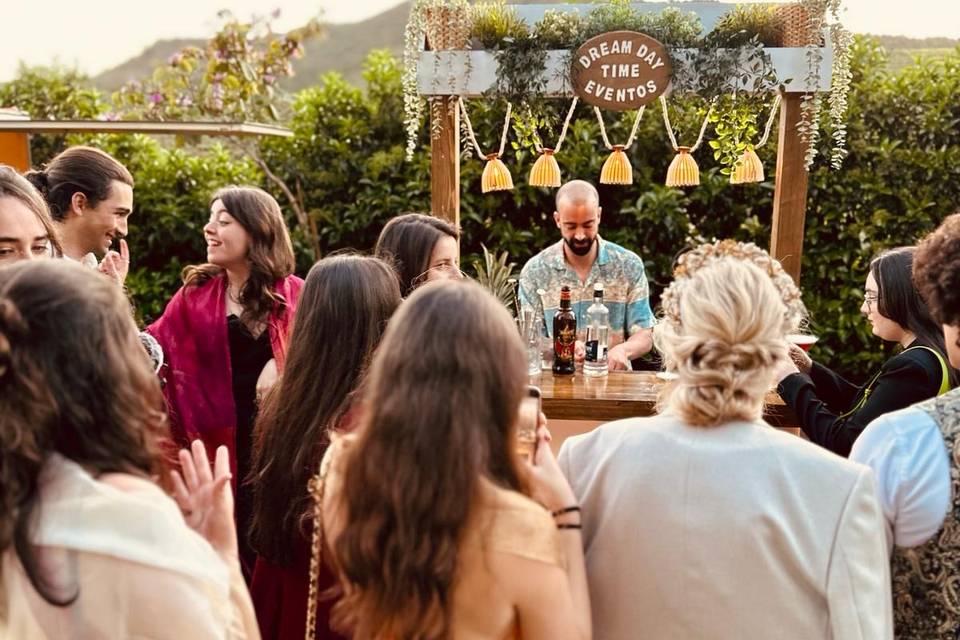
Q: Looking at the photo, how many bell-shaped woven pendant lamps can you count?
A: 5